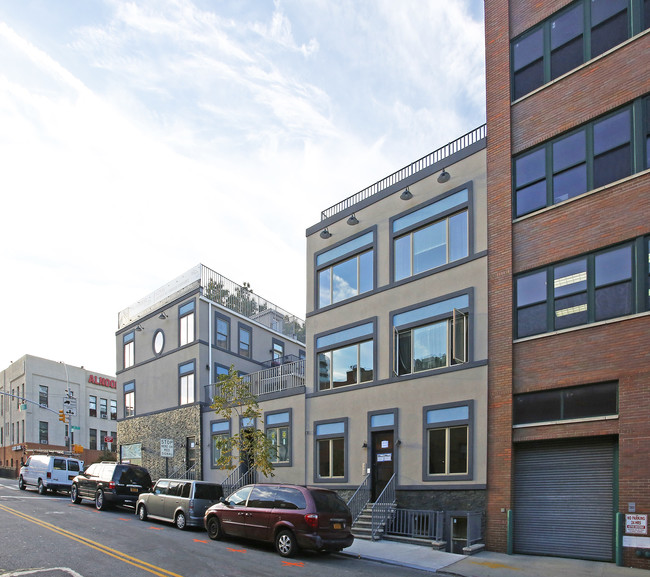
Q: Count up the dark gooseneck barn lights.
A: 6